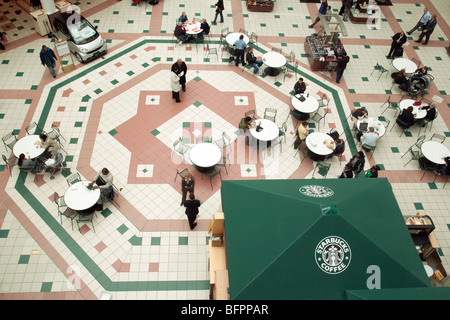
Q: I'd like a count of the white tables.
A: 13